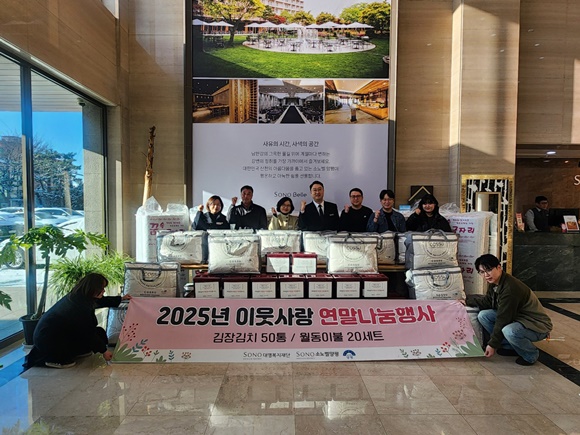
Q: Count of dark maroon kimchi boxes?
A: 9